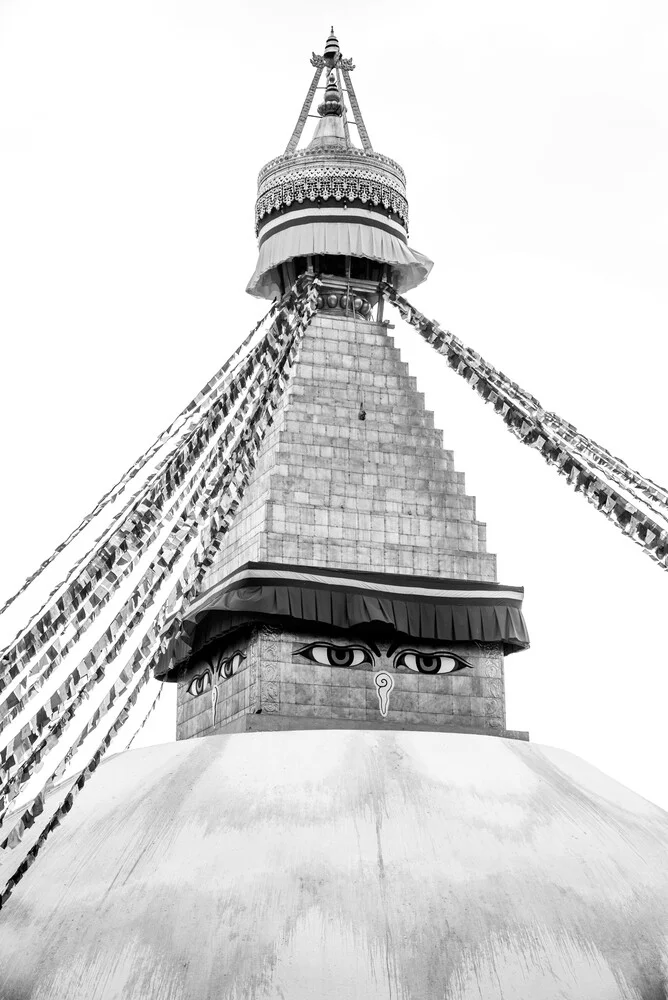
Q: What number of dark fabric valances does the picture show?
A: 1